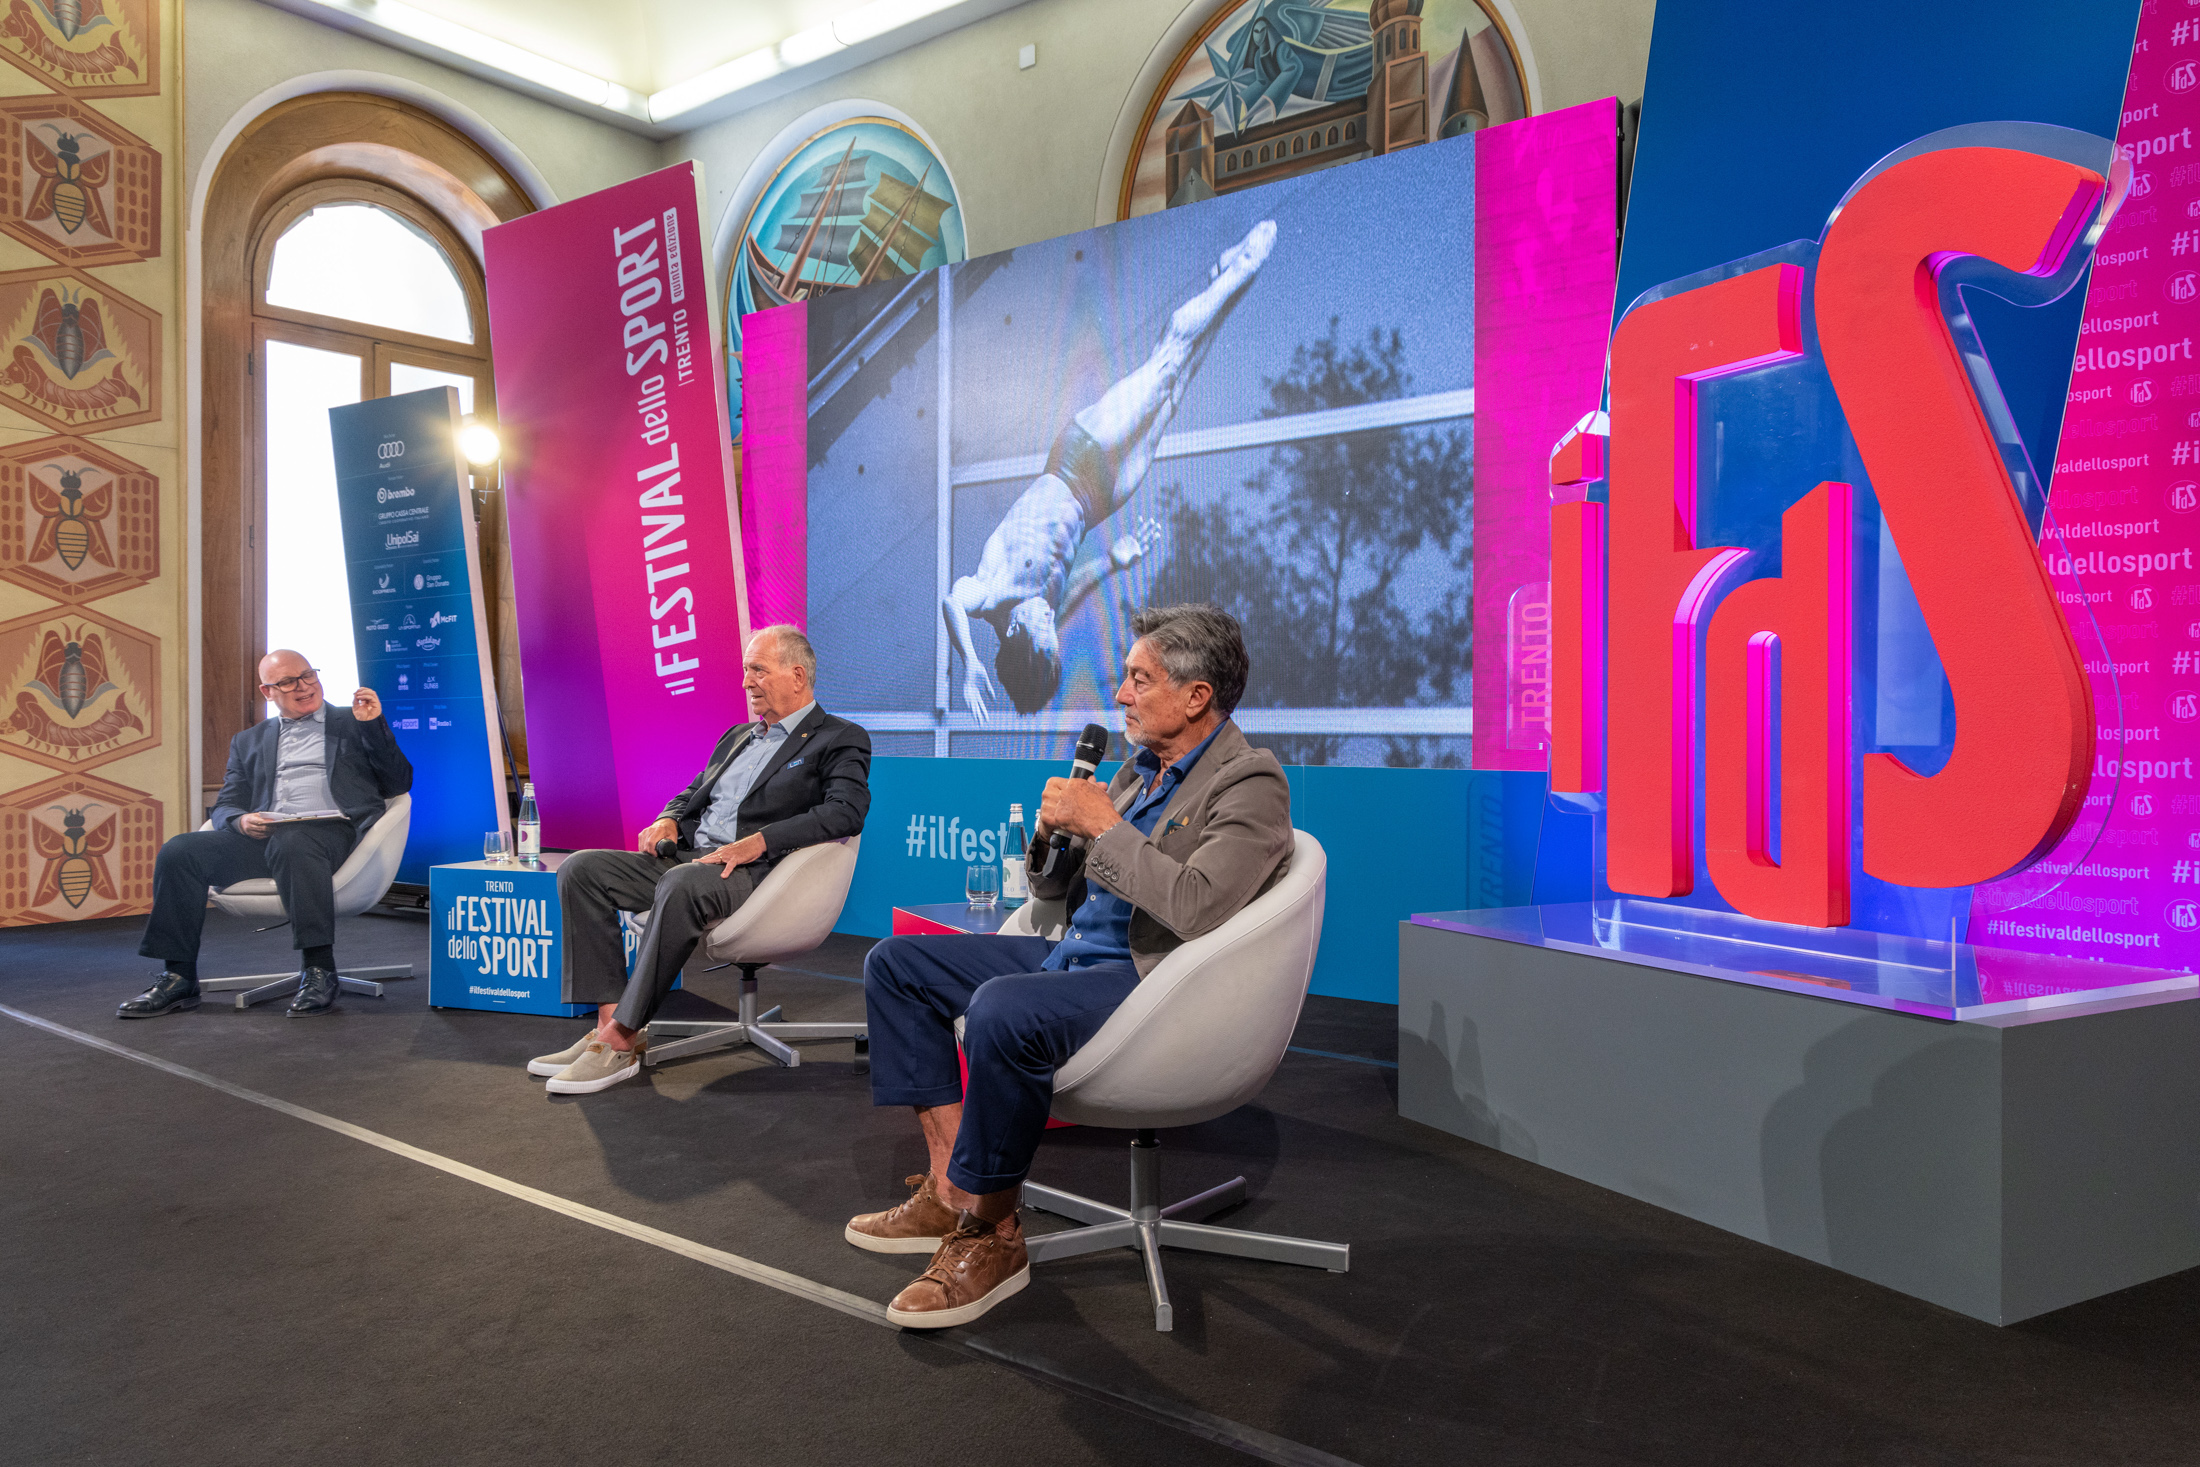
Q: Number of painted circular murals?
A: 2